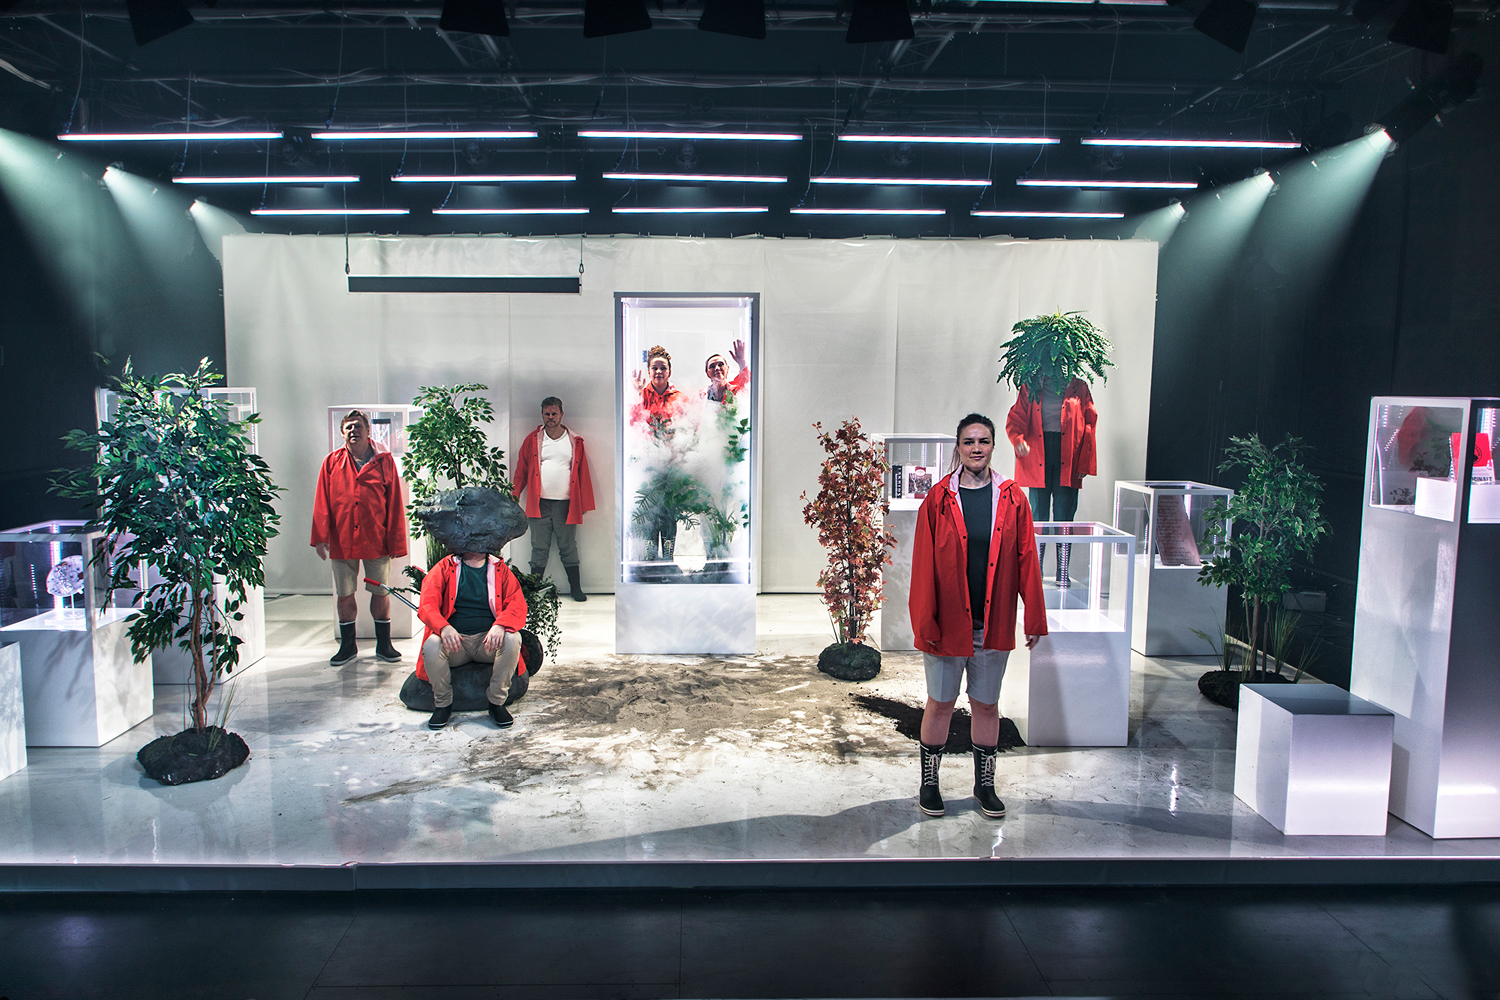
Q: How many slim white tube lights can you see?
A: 15